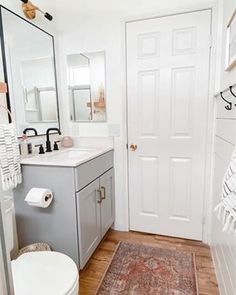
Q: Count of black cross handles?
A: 2